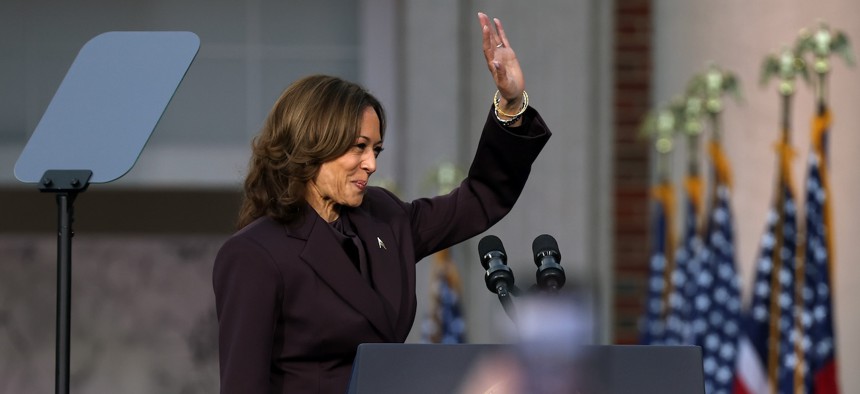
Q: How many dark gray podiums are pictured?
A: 1